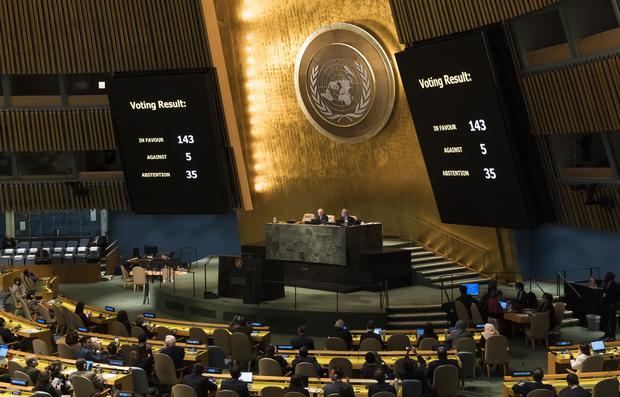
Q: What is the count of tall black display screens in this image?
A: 2